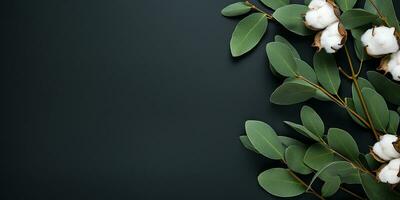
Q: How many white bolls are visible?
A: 6